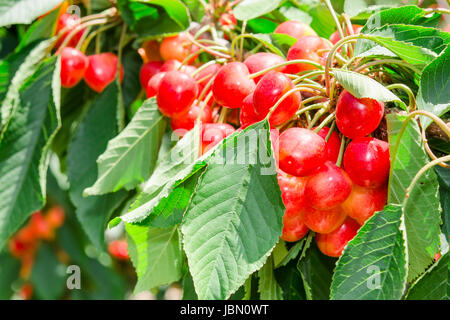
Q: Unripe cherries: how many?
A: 0